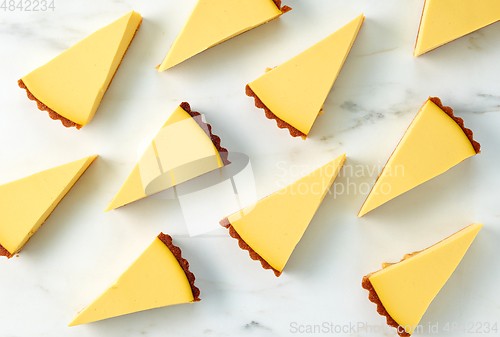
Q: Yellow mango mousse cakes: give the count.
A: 10